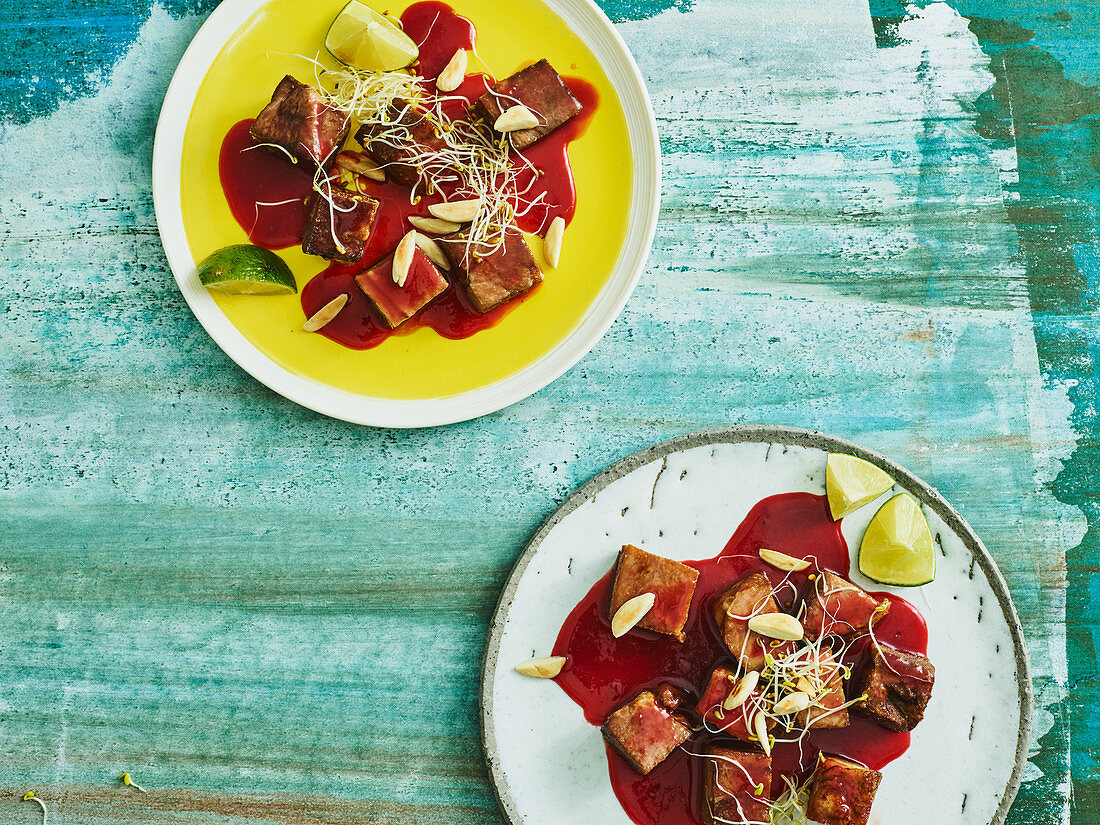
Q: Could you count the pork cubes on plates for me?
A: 15